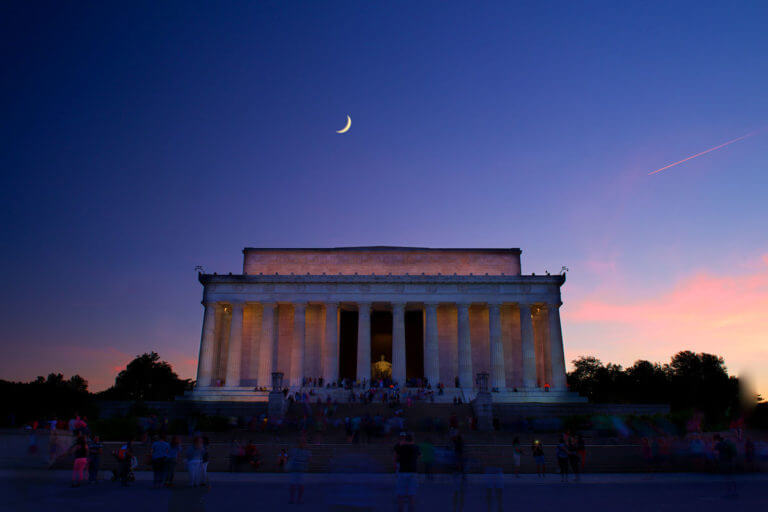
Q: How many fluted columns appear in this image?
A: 12